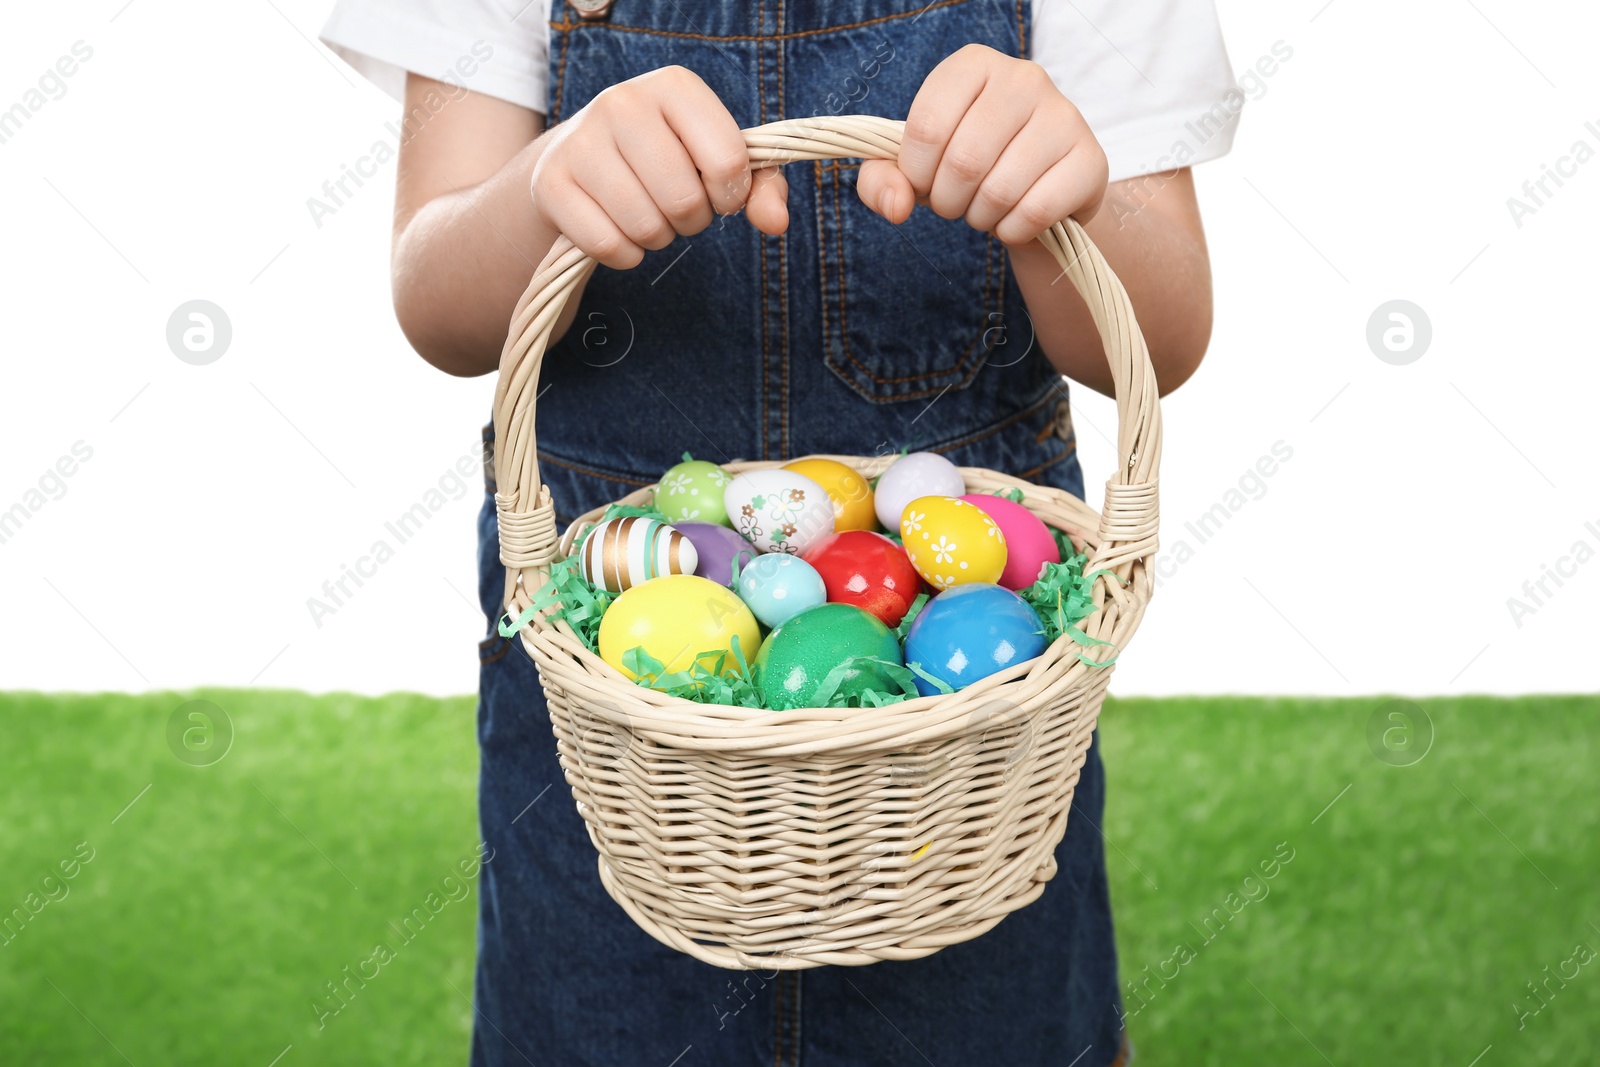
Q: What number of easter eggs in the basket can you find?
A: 13